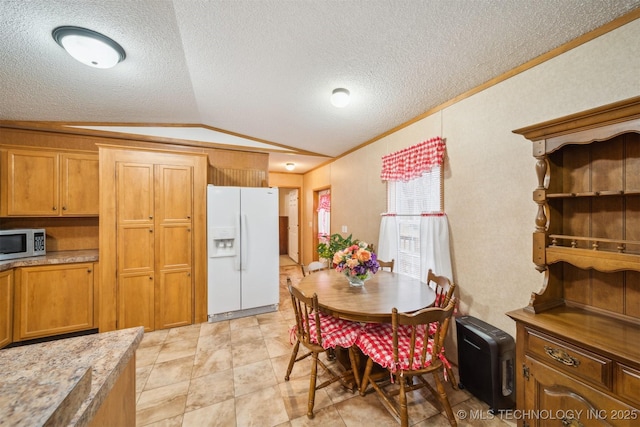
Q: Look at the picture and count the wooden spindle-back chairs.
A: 5